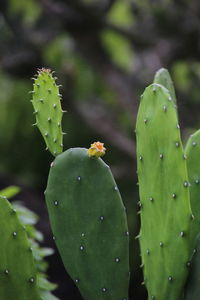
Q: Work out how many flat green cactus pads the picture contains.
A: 6